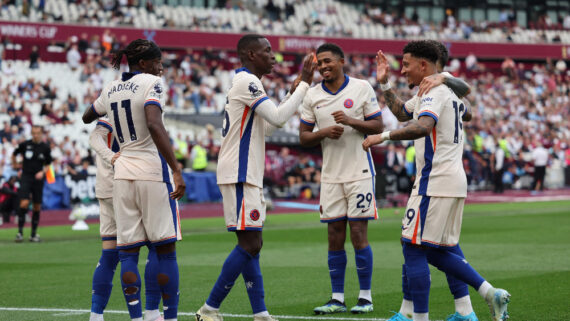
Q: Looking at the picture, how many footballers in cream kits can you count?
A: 6